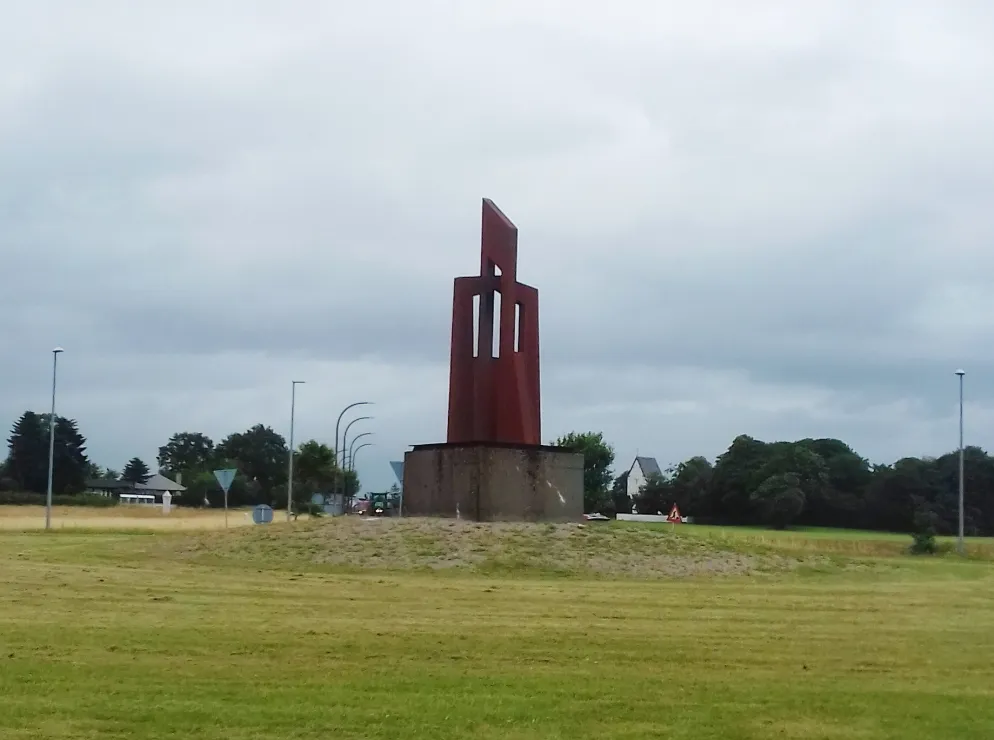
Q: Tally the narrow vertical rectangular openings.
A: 3